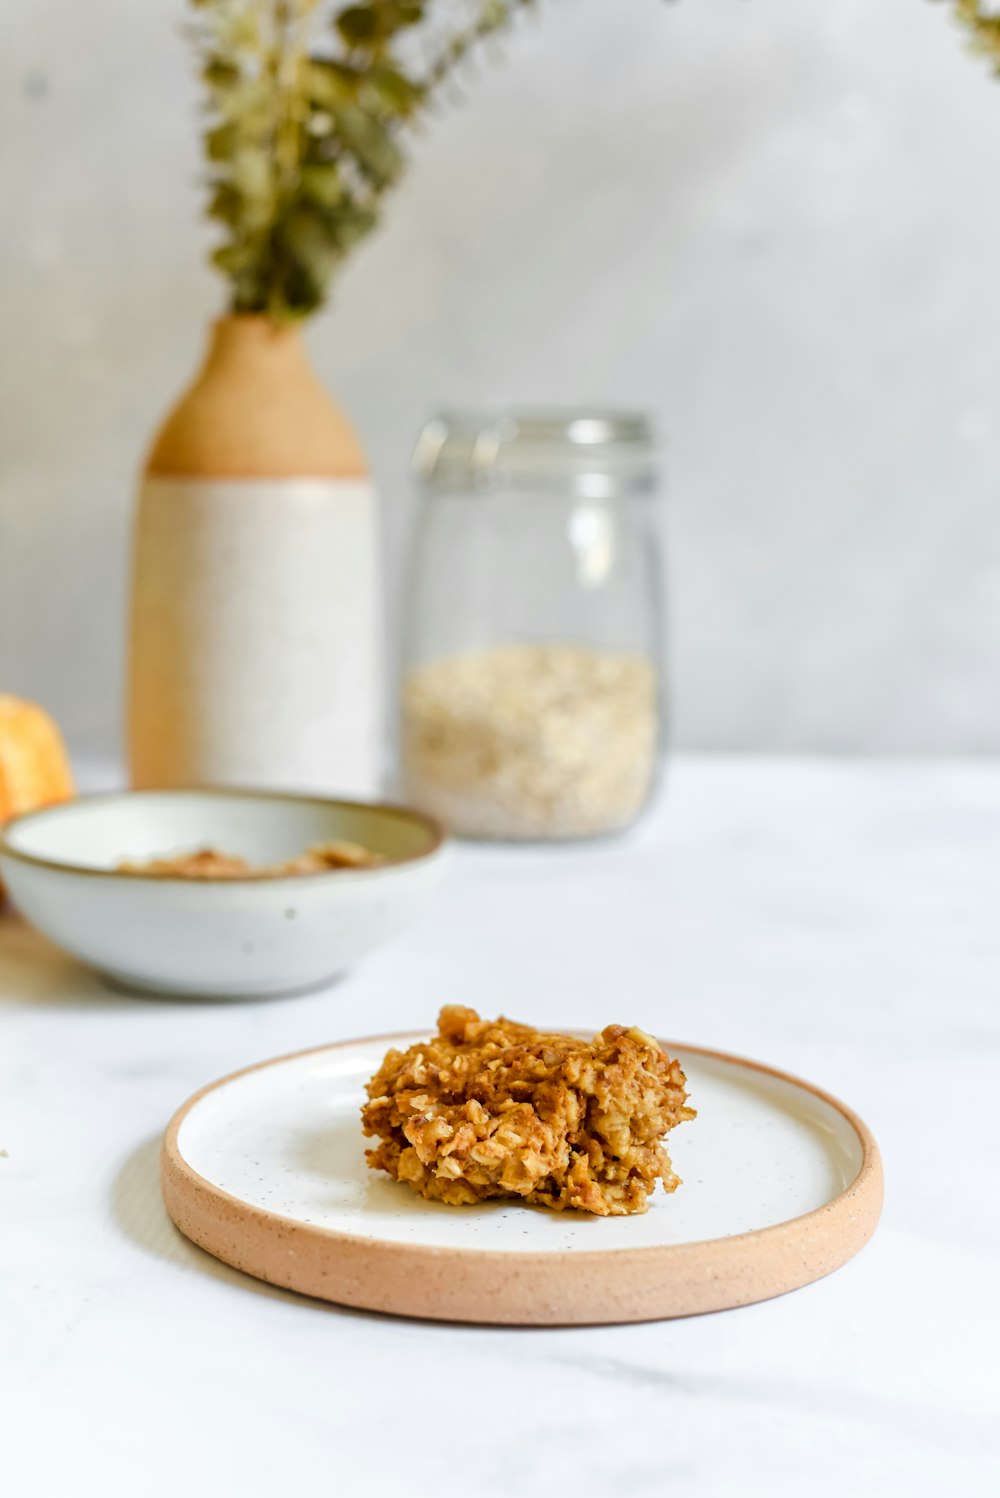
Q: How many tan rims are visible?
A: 2